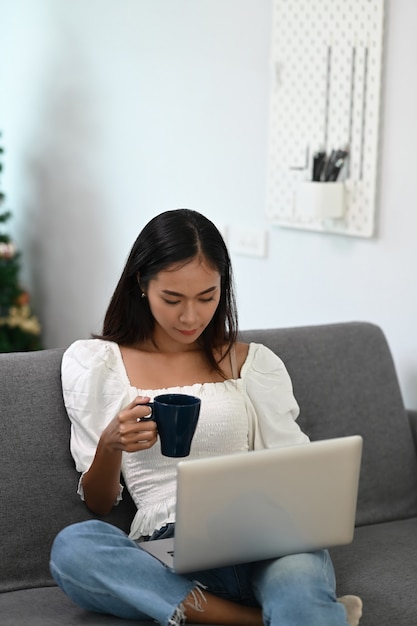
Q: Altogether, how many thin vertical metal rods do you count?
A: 3